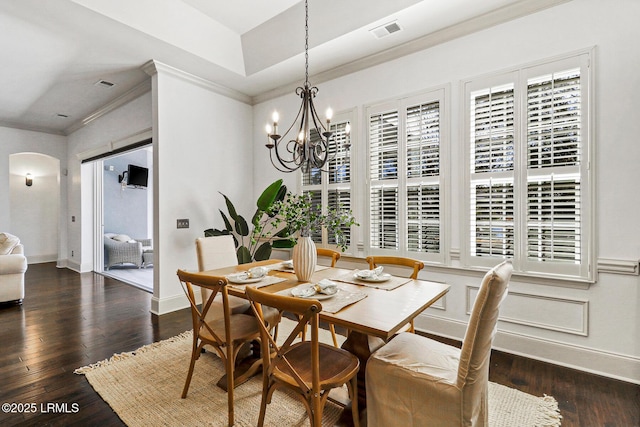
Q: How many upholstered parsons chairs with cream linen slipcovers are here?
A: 2